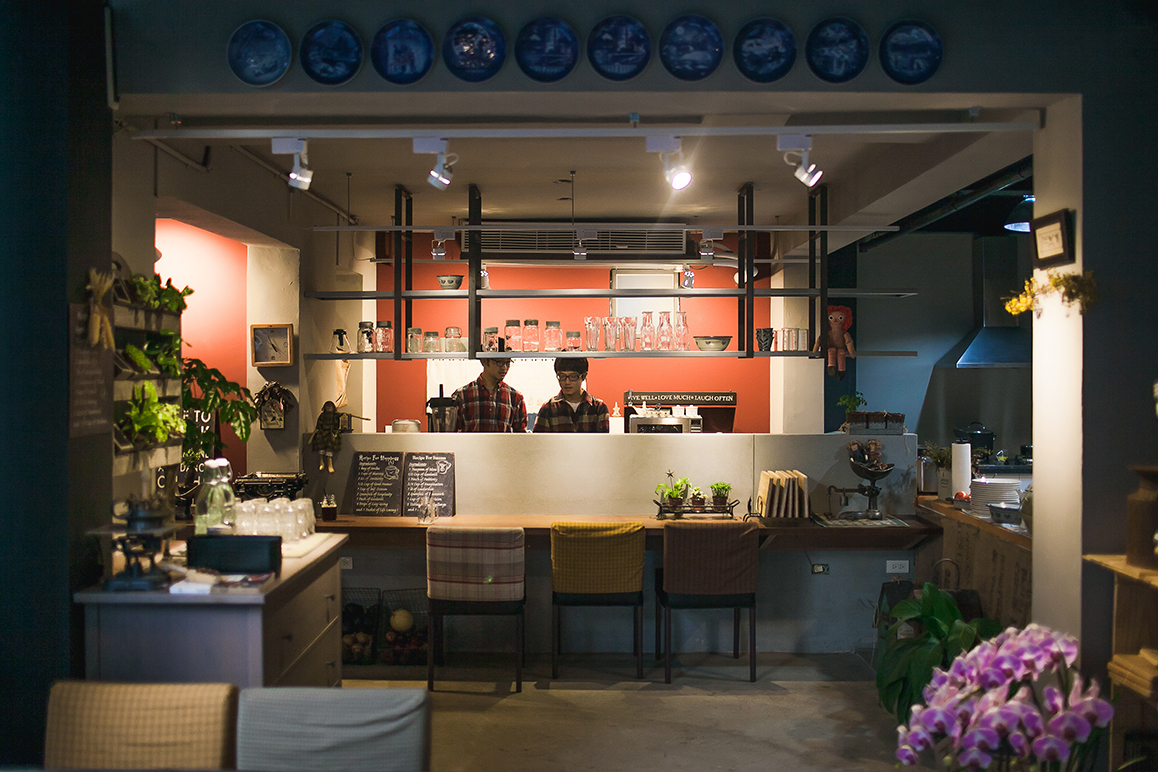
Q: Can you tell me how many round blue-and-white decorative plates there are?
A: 10